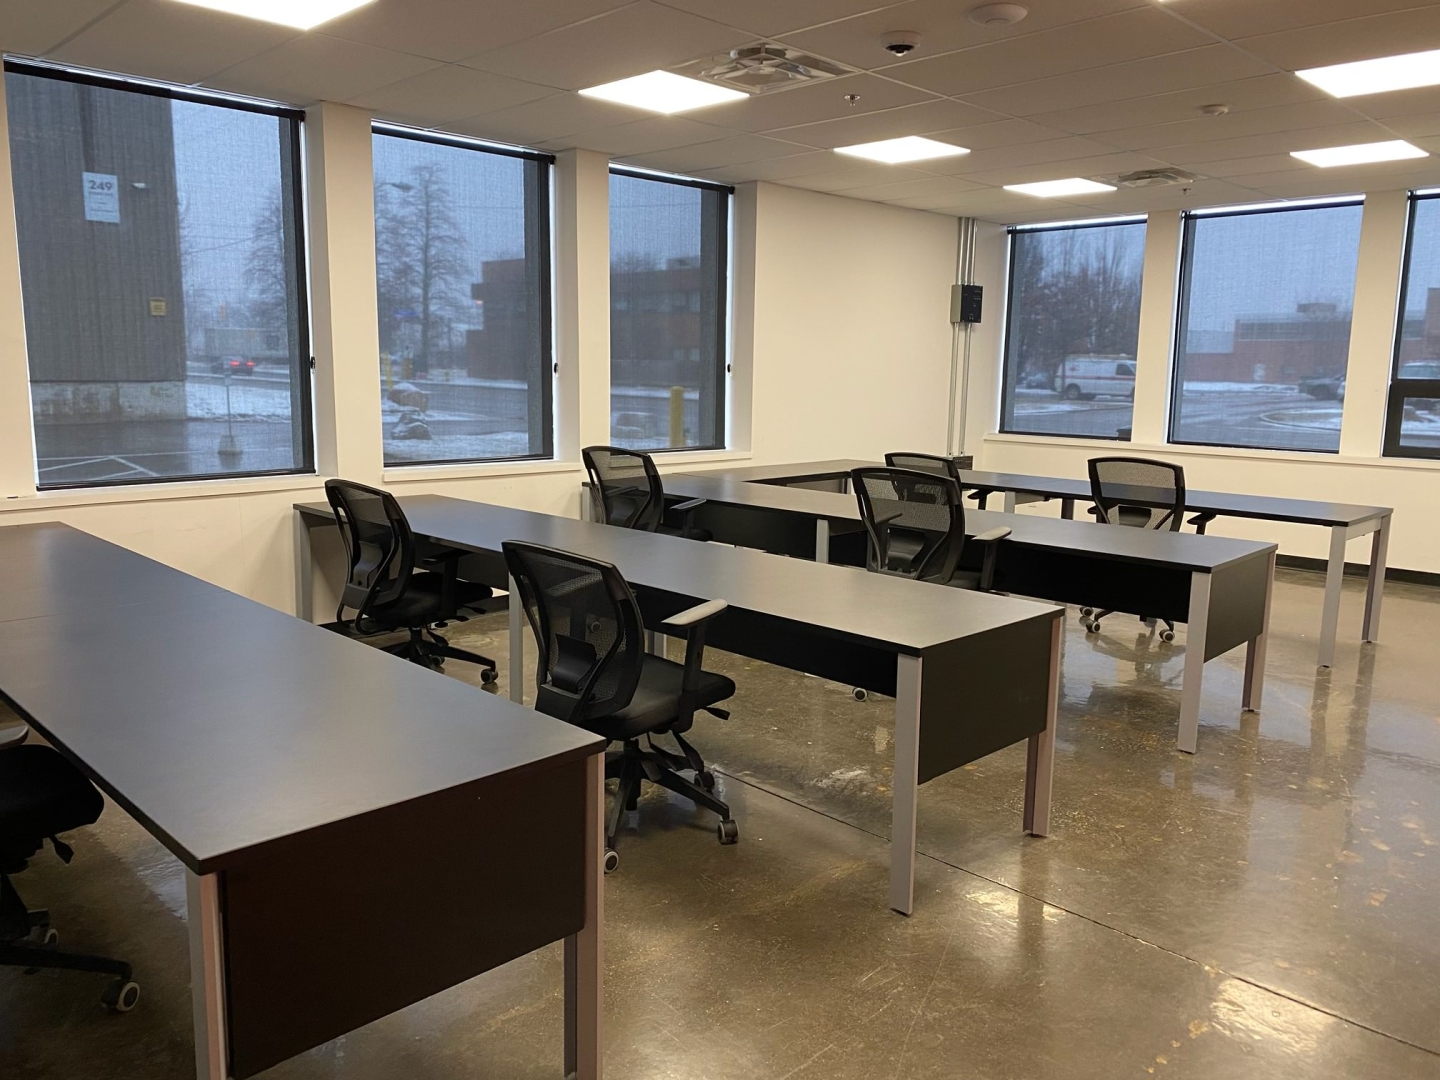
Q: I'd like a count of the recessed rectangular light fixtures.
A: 6